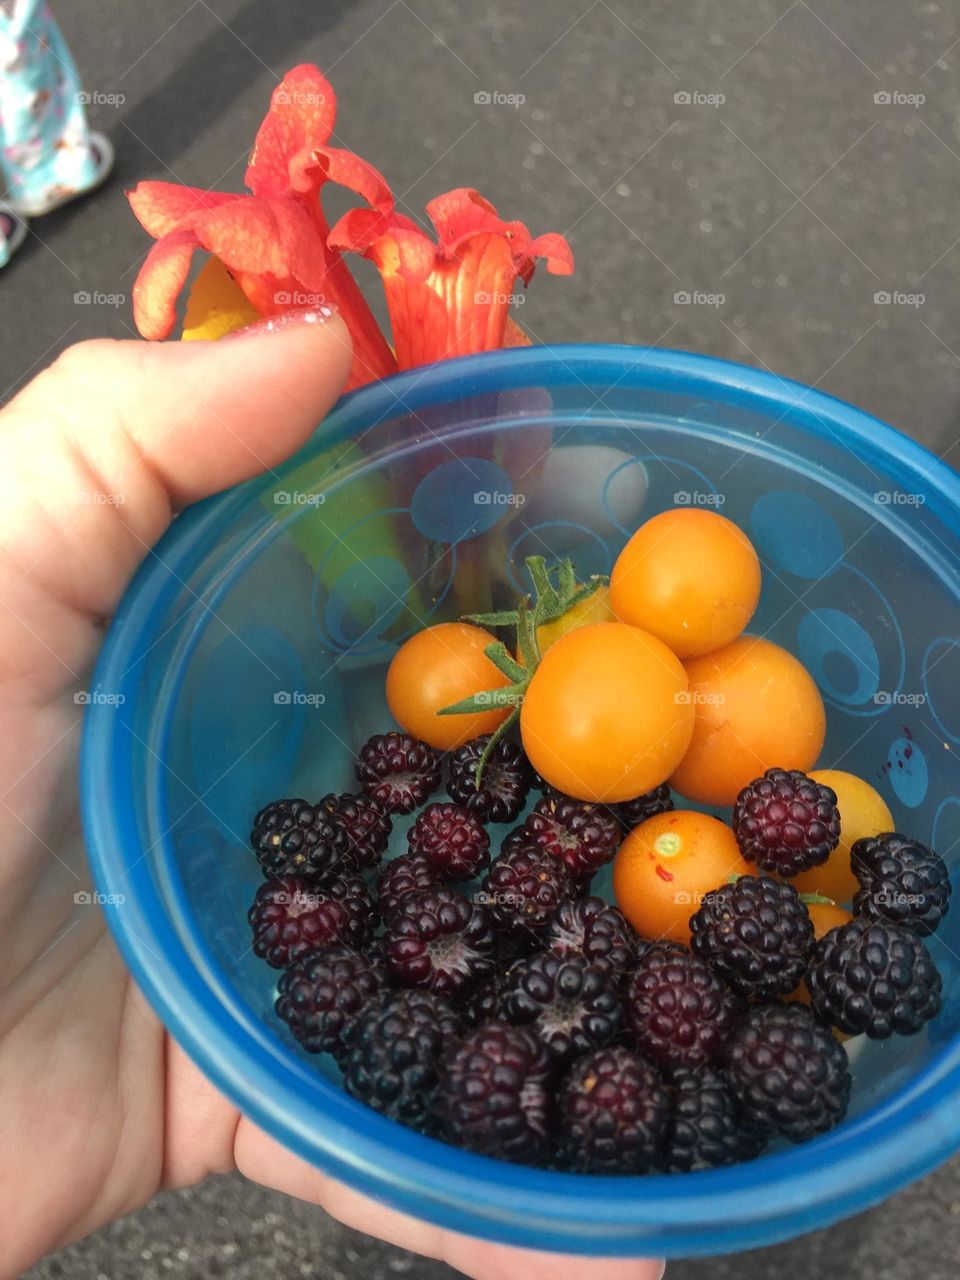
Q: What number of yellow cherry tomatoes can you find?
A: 8